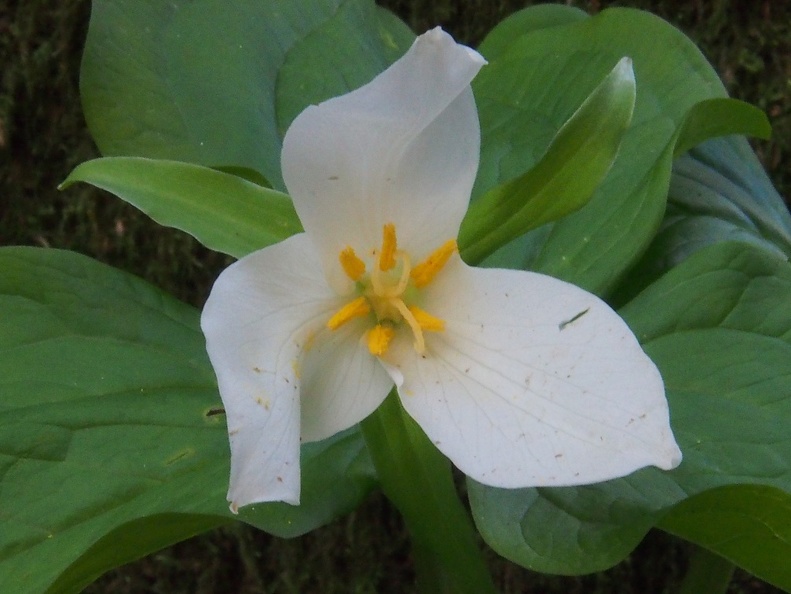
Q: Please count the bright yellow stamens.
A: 6